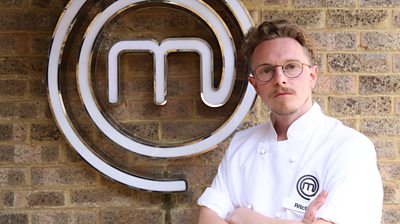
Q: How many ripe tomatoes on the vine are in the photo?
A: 0